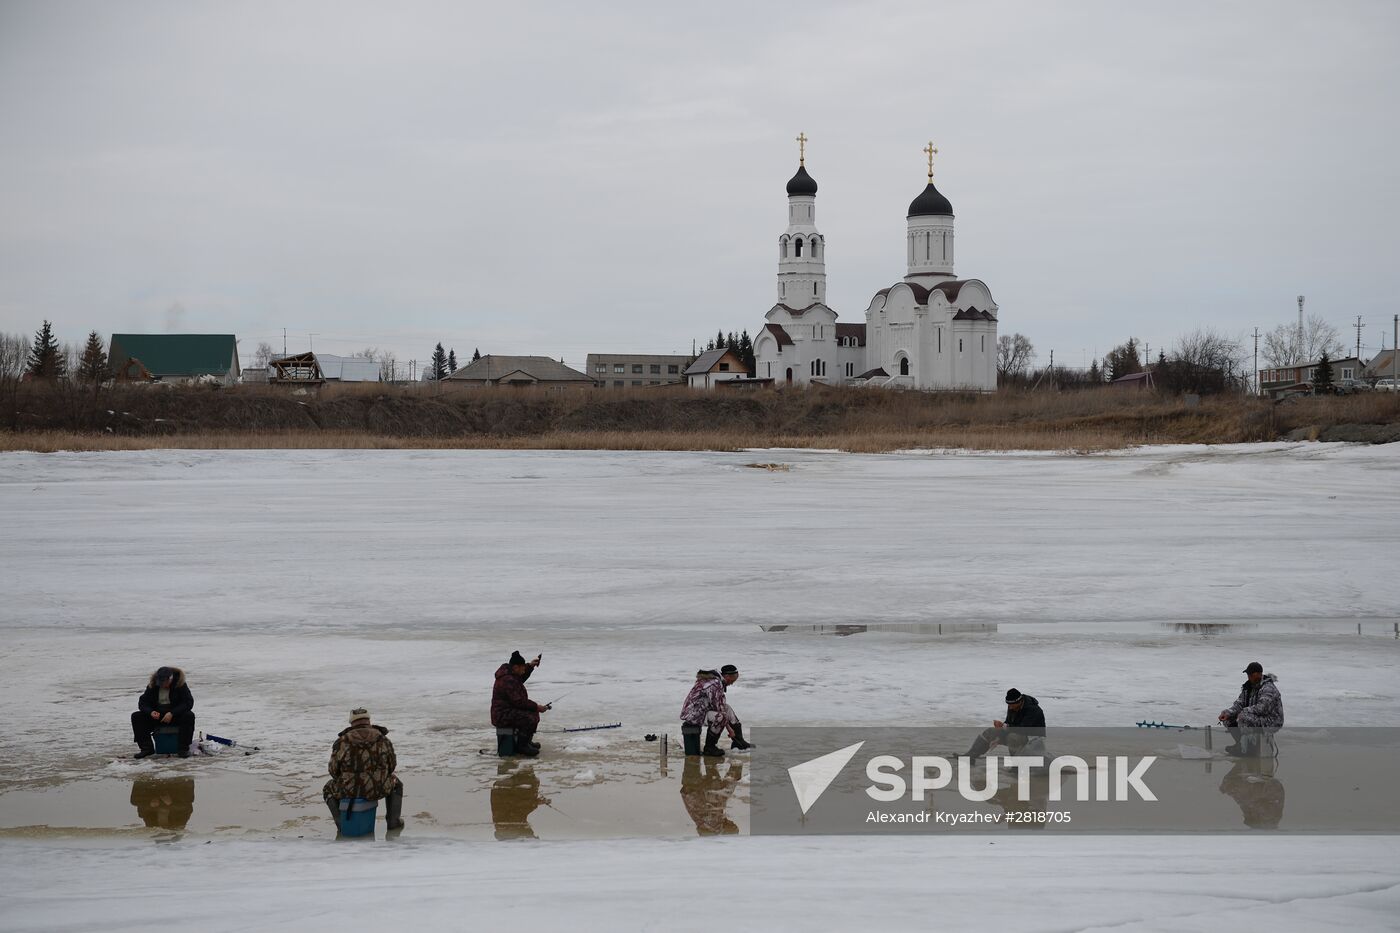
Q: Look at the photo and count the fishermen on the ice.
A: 6